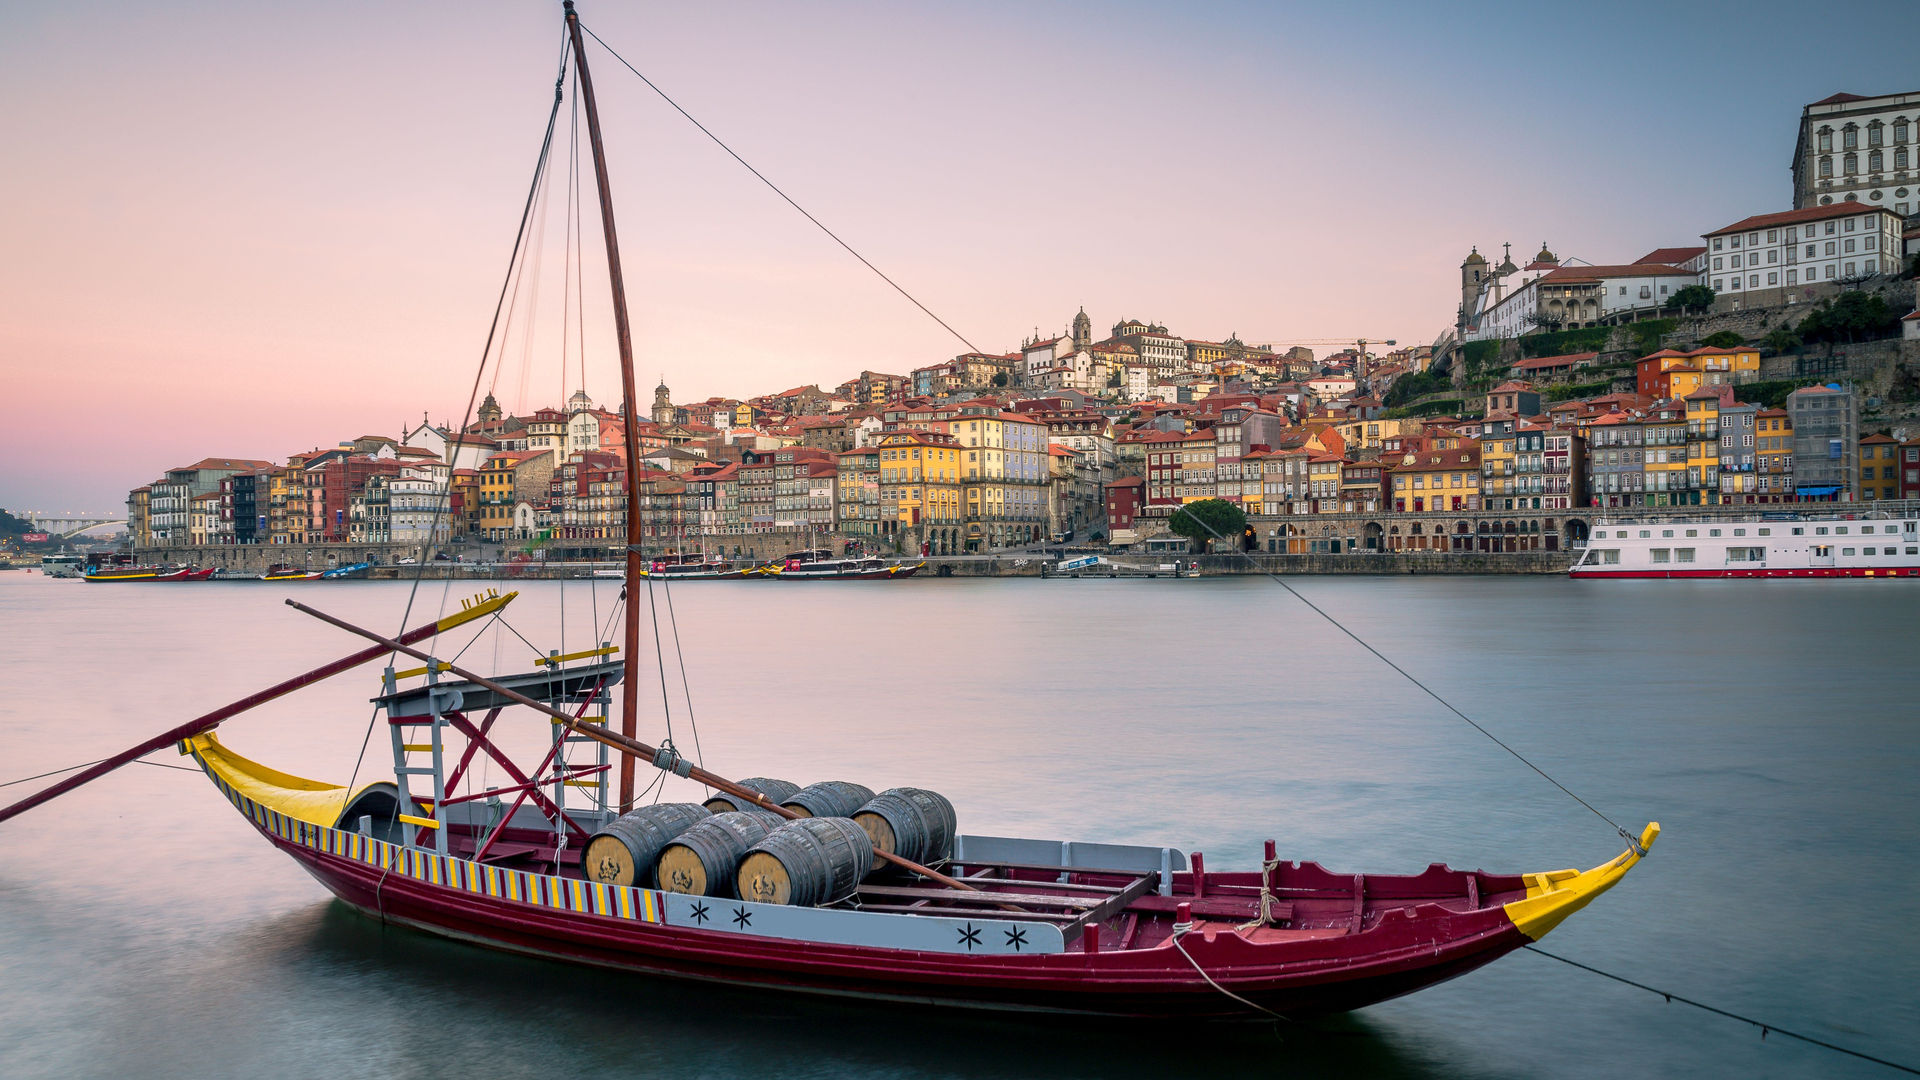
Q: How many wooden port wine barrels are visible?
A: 6